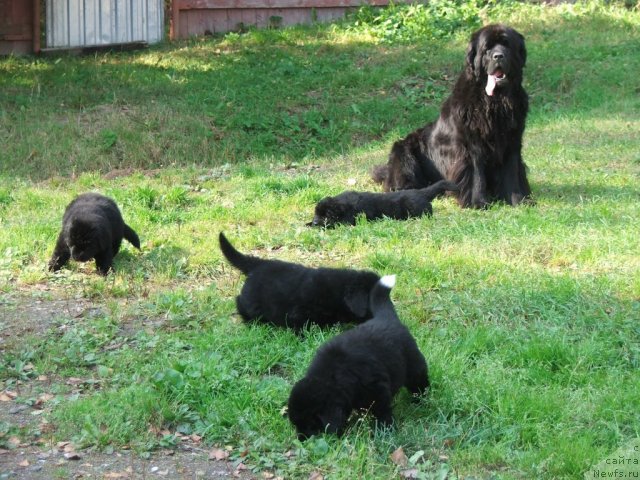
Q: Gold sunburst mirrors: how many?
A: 0